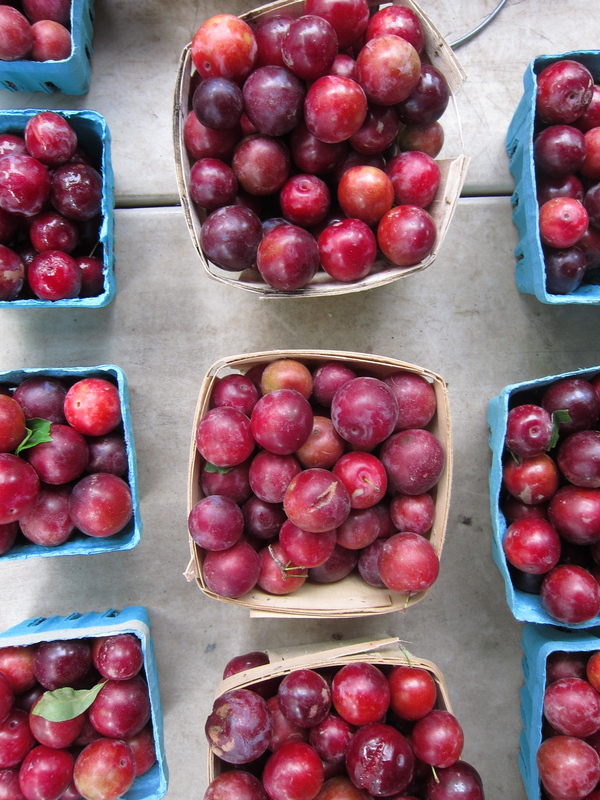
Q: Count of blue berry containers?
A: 7